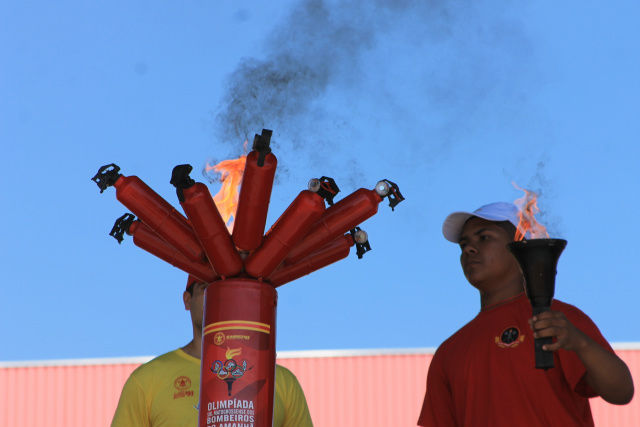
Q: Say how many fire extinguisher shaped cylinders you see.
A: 7